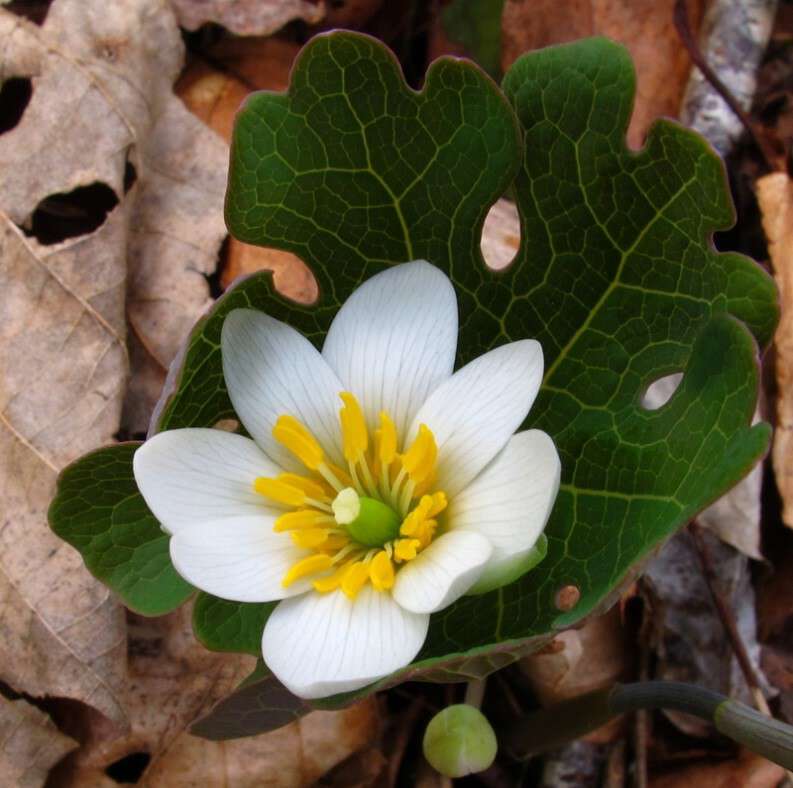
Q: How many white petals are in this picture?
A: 8